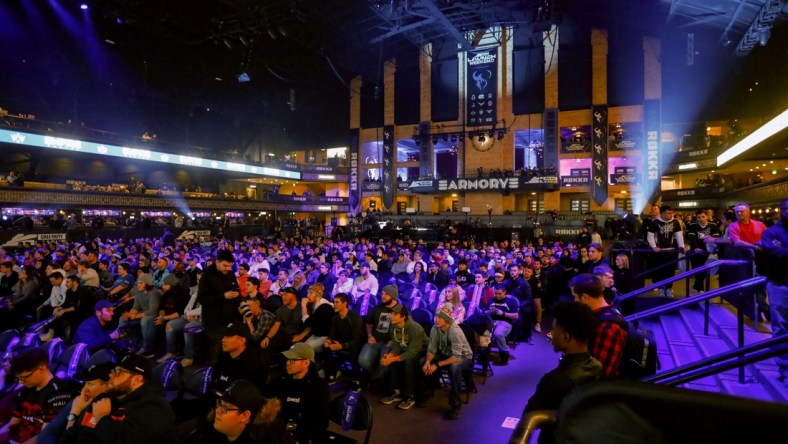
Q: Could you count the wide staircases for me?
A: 1